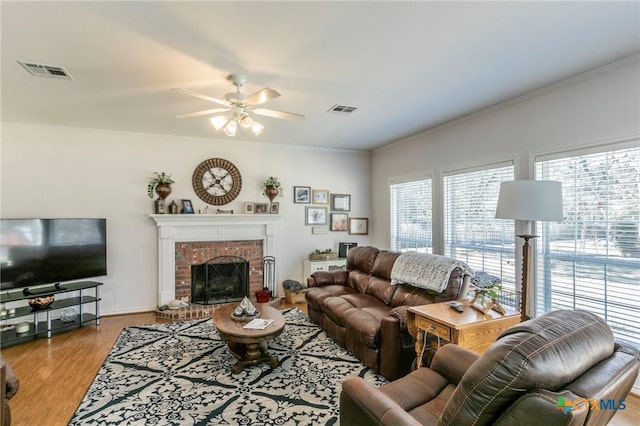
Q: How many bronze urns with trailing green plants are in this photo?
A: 2